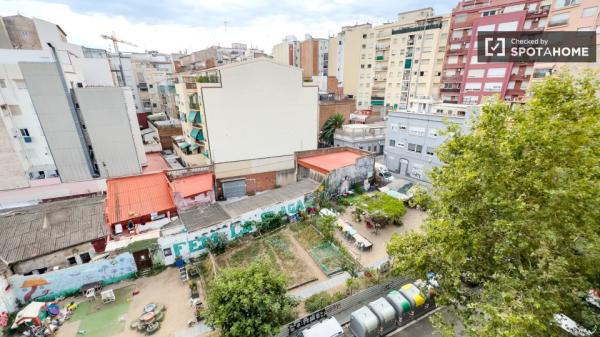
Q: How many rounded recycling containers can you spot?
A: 4